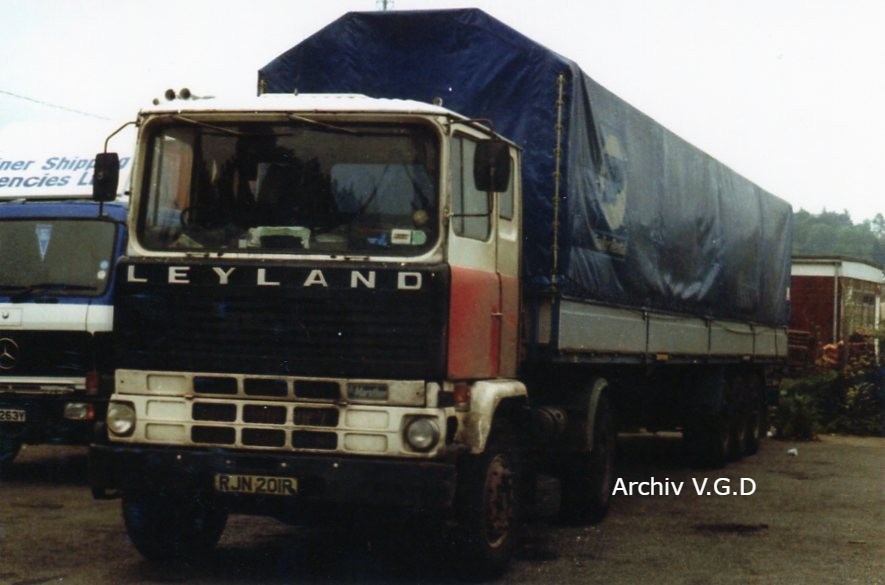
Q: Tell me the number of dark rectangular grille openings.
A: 9